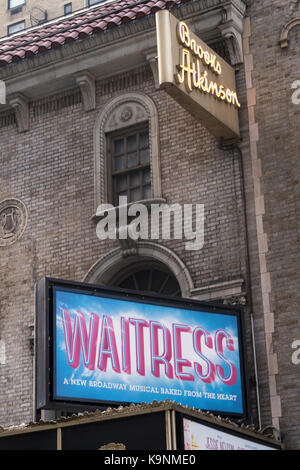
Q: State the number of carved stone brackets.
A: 4